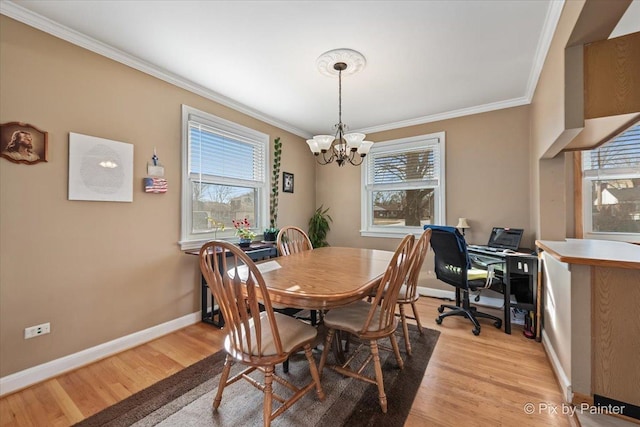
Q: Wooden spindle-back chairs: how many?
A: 4